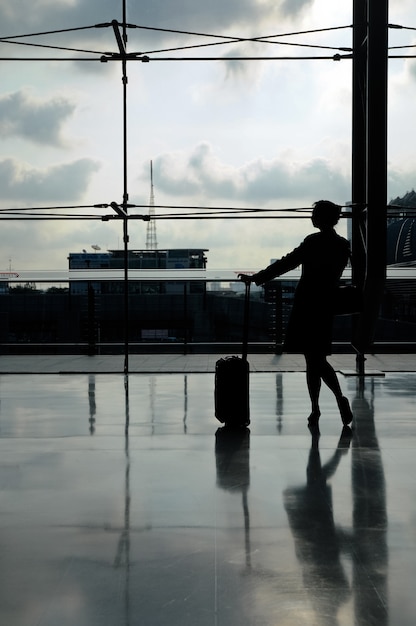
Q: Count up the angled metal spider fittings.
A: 2